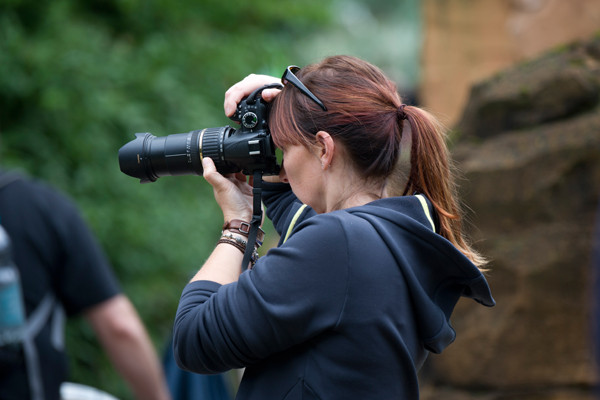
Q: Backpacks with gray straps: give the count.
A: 1